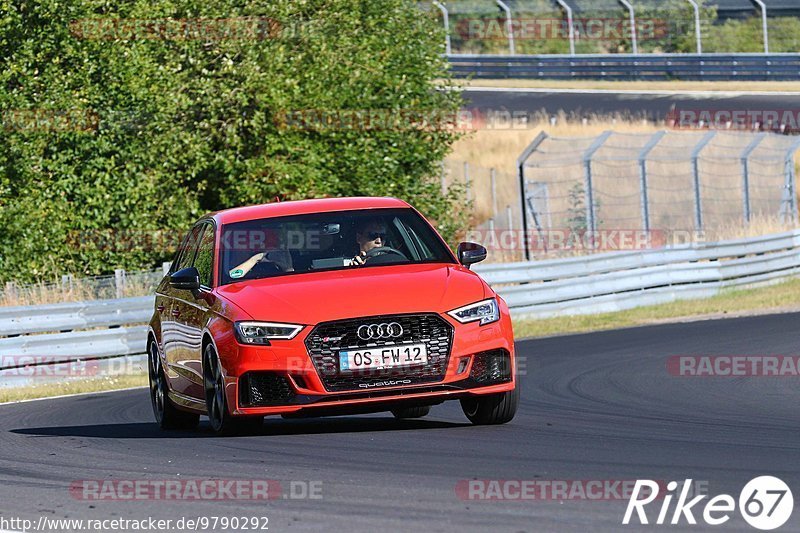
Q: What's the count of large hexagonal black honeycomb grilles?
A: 1